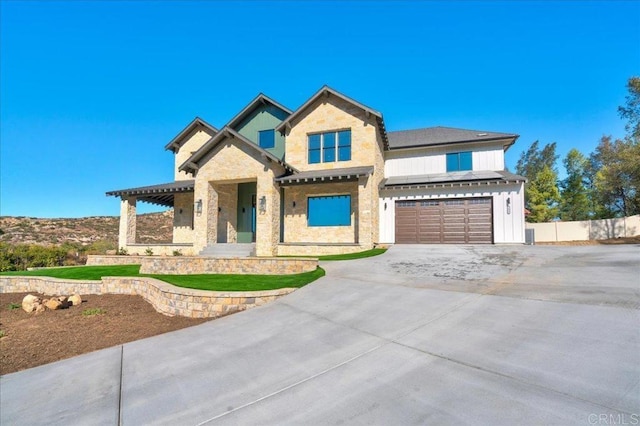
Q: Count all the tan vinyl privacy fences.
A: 1